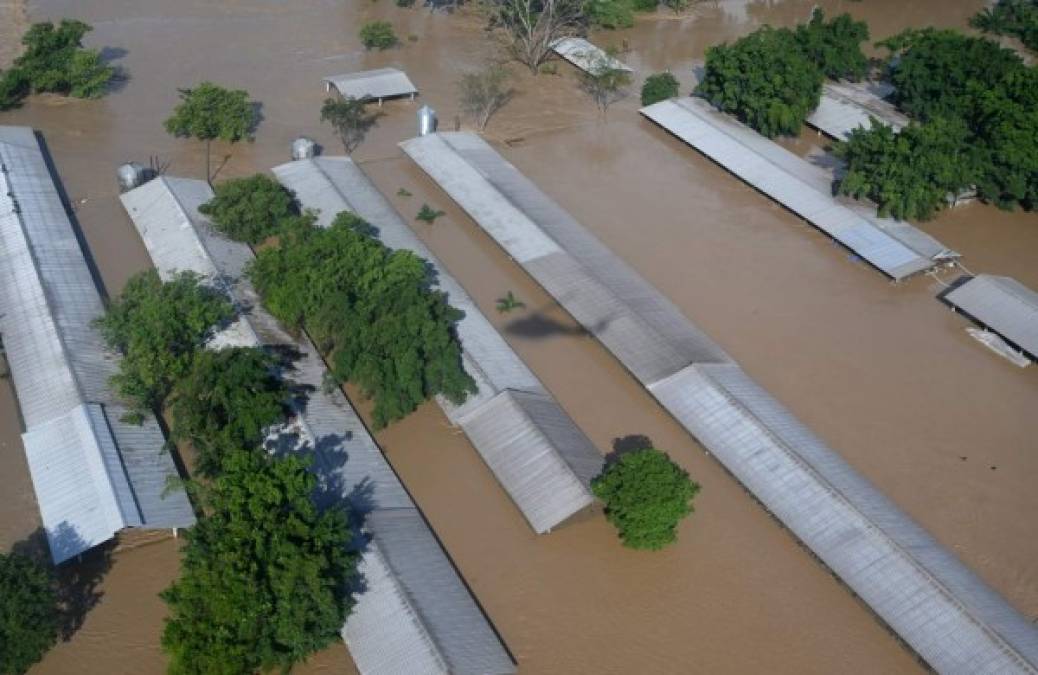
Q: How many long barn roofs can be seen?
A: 5